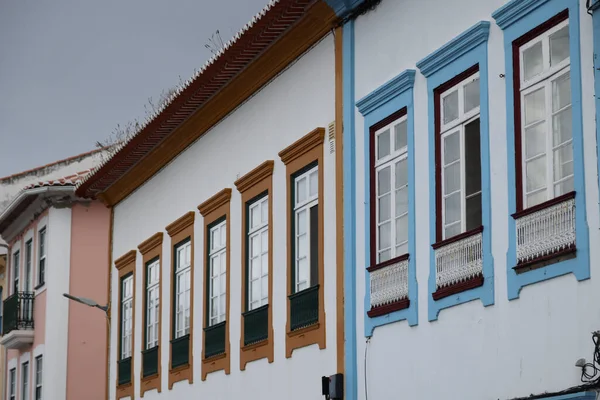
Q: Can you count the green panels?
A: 6